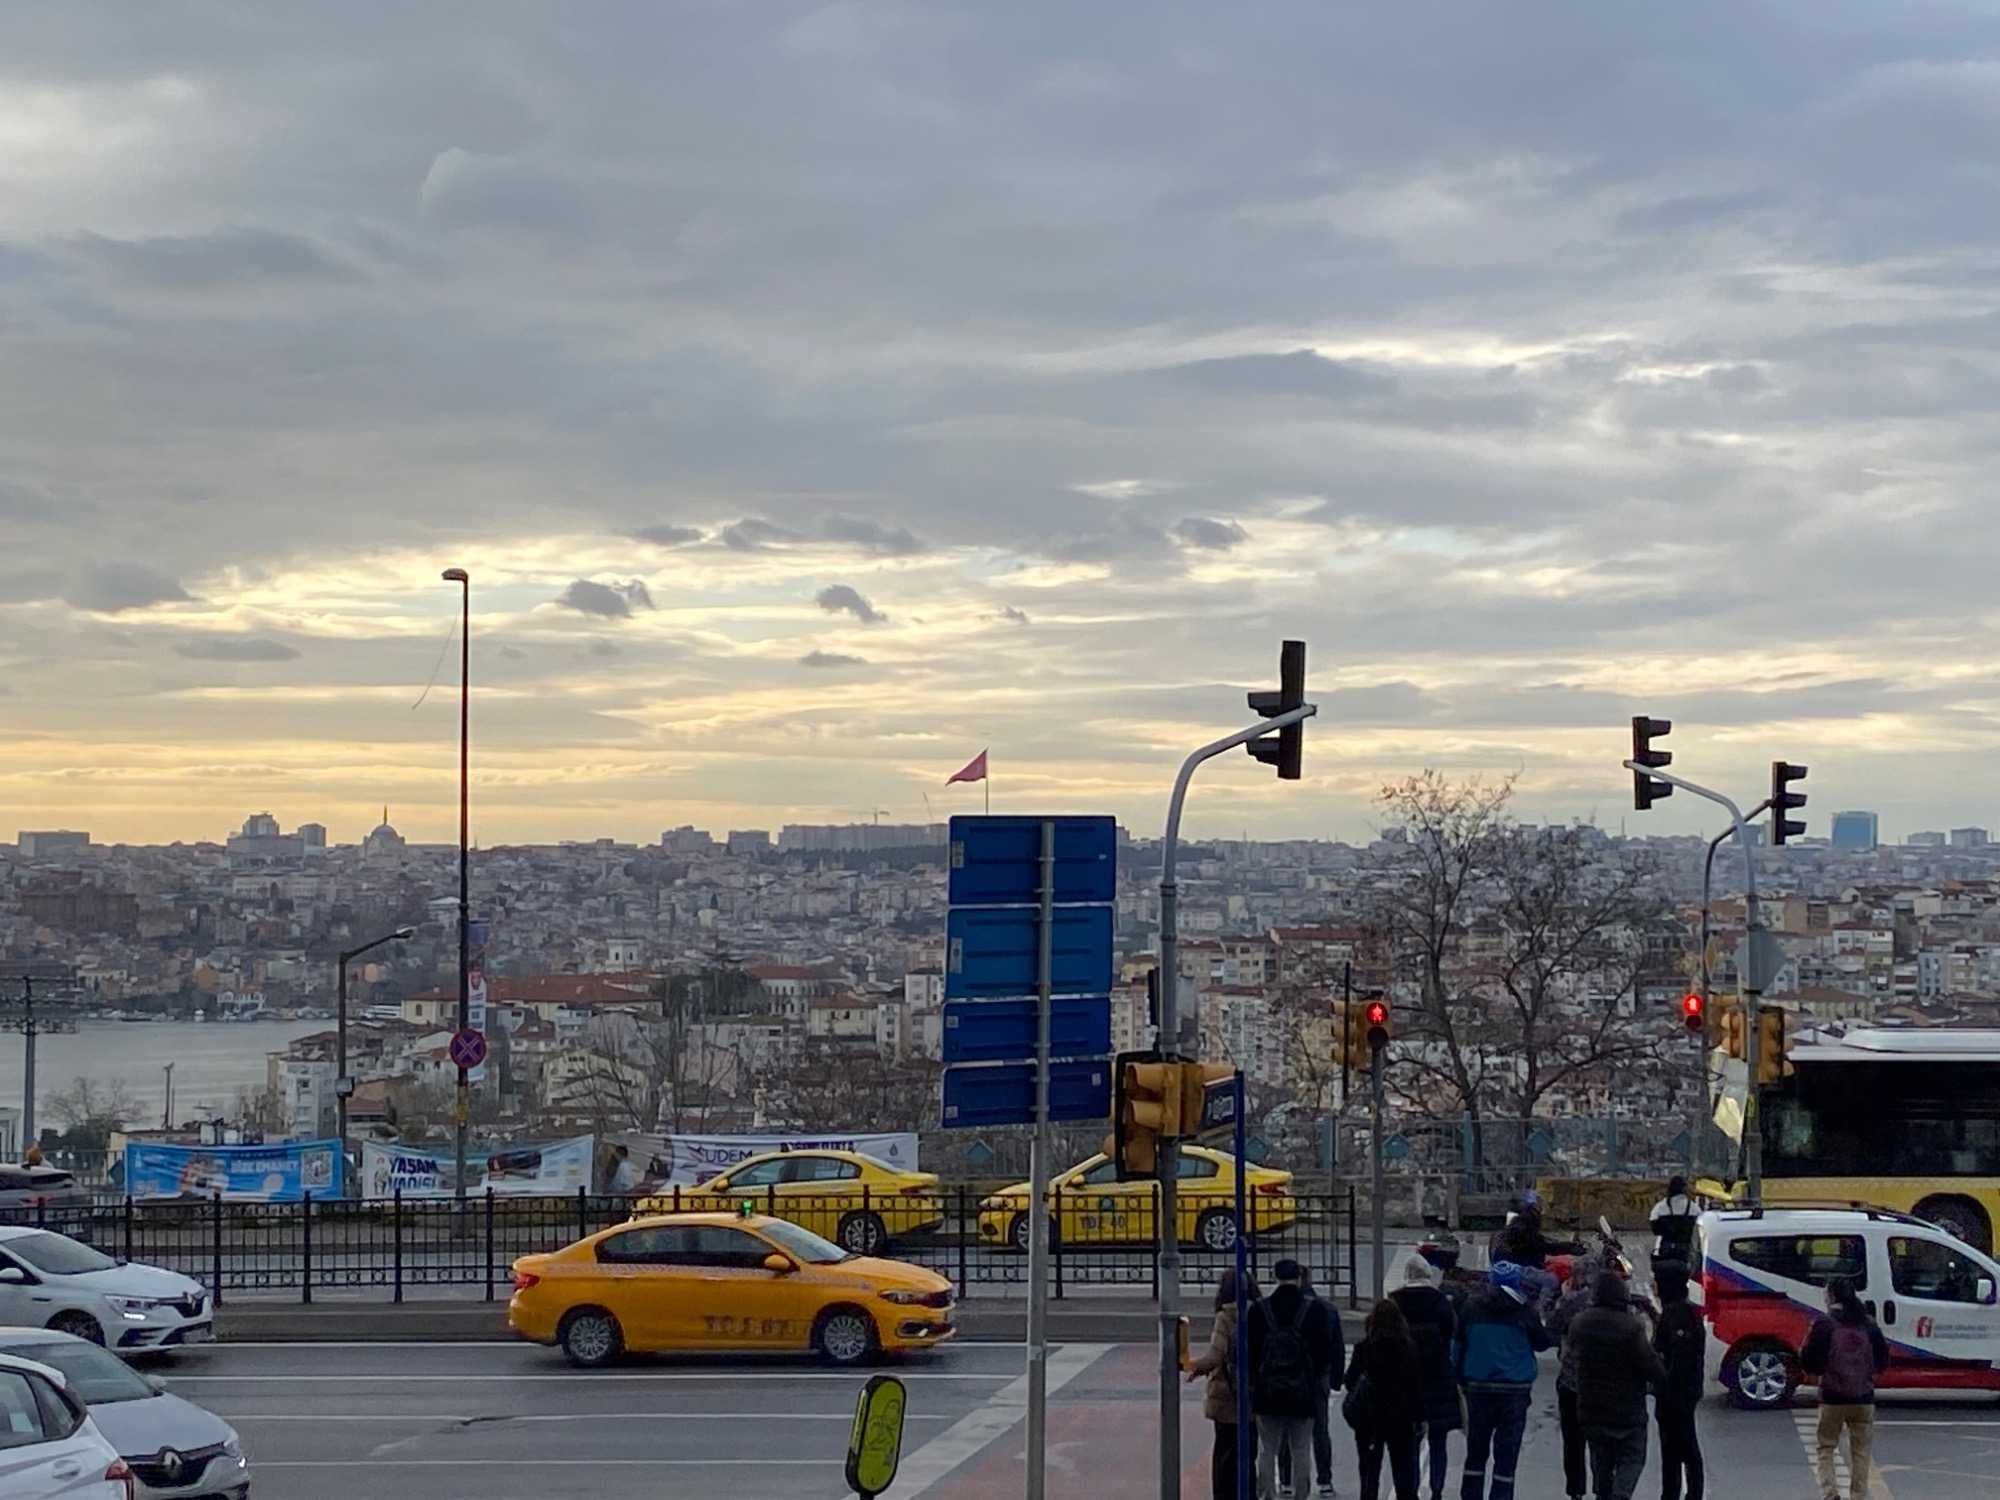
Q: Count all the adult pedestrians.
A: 11